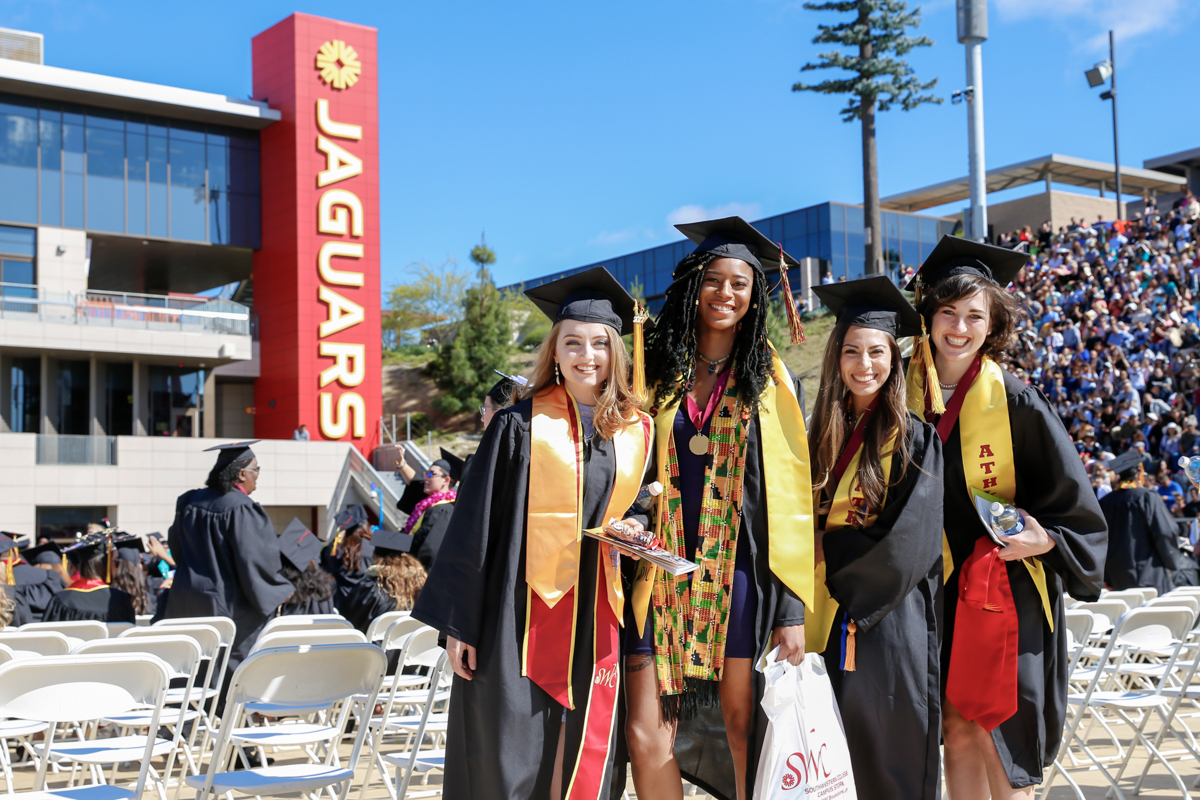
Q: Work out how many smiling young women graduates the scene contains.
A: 4